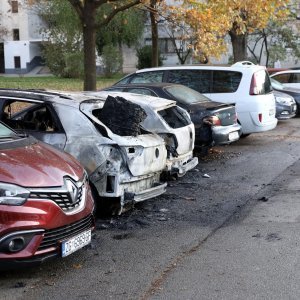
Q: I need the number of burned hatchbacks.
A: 2